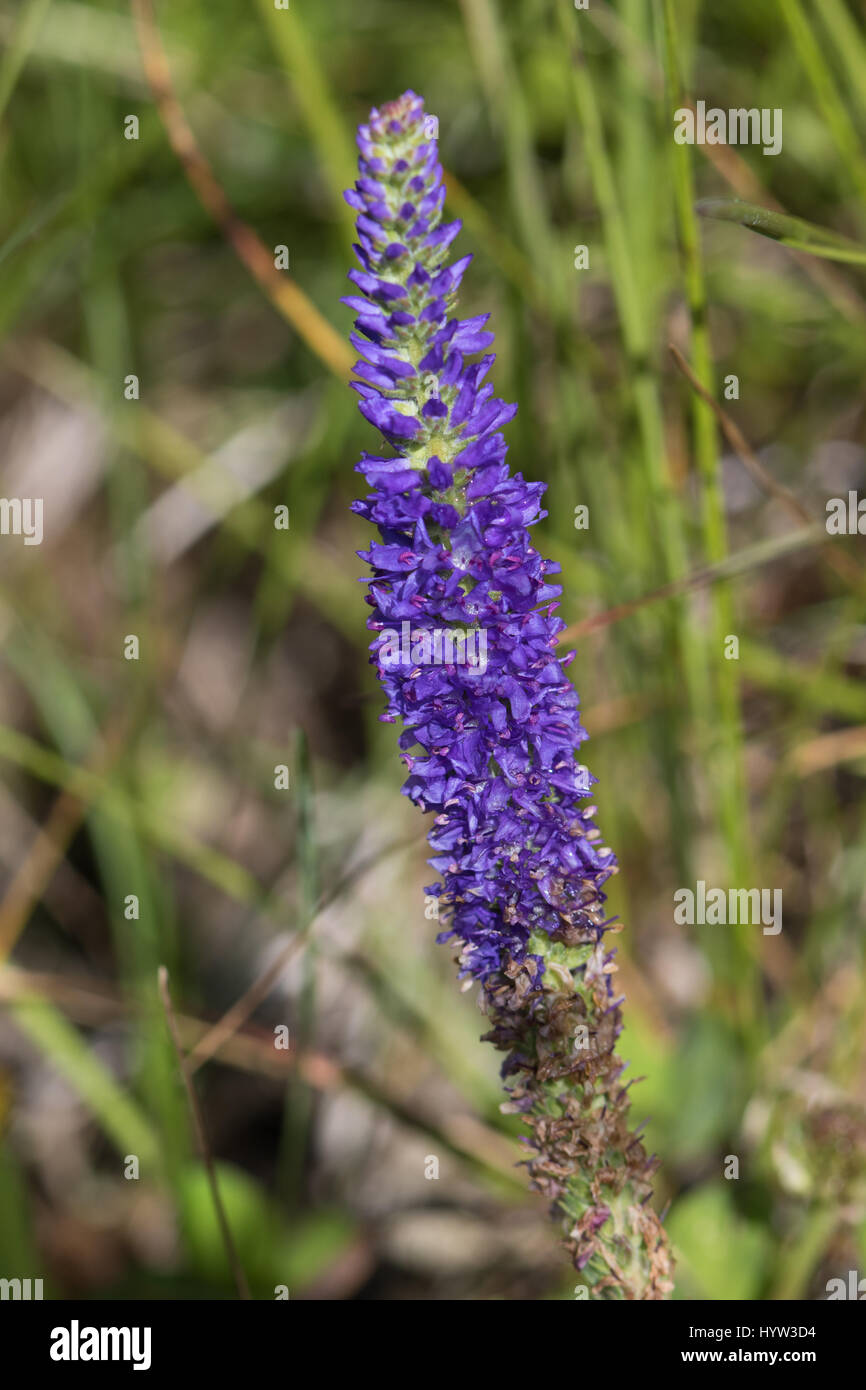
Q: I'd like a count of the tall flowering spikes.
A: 1